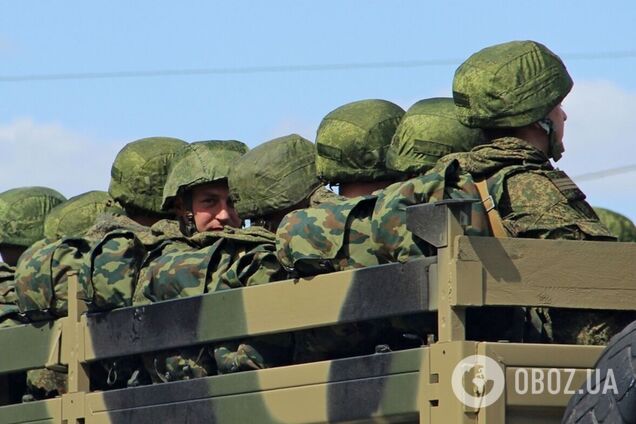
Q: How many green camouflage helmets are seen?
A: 9